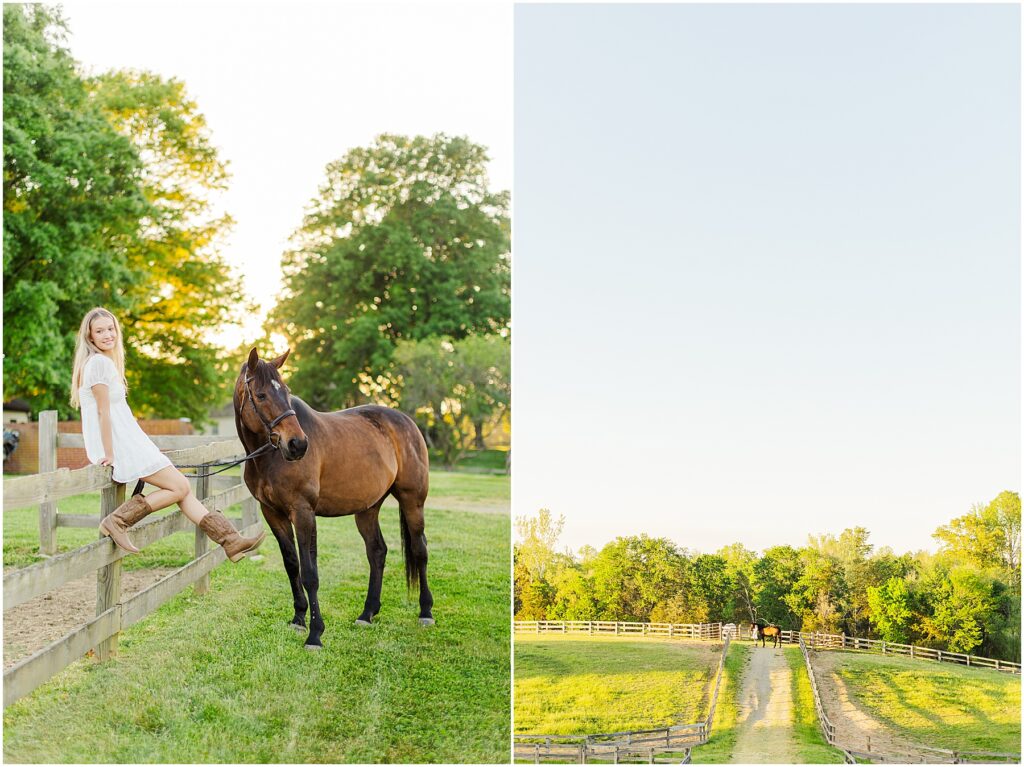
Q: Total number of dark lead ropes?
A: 1